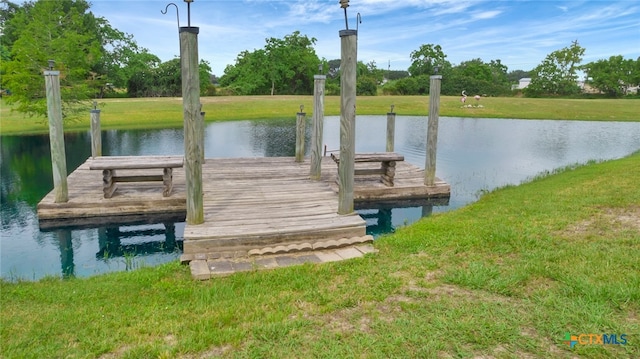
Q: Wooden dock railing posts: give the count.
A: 9